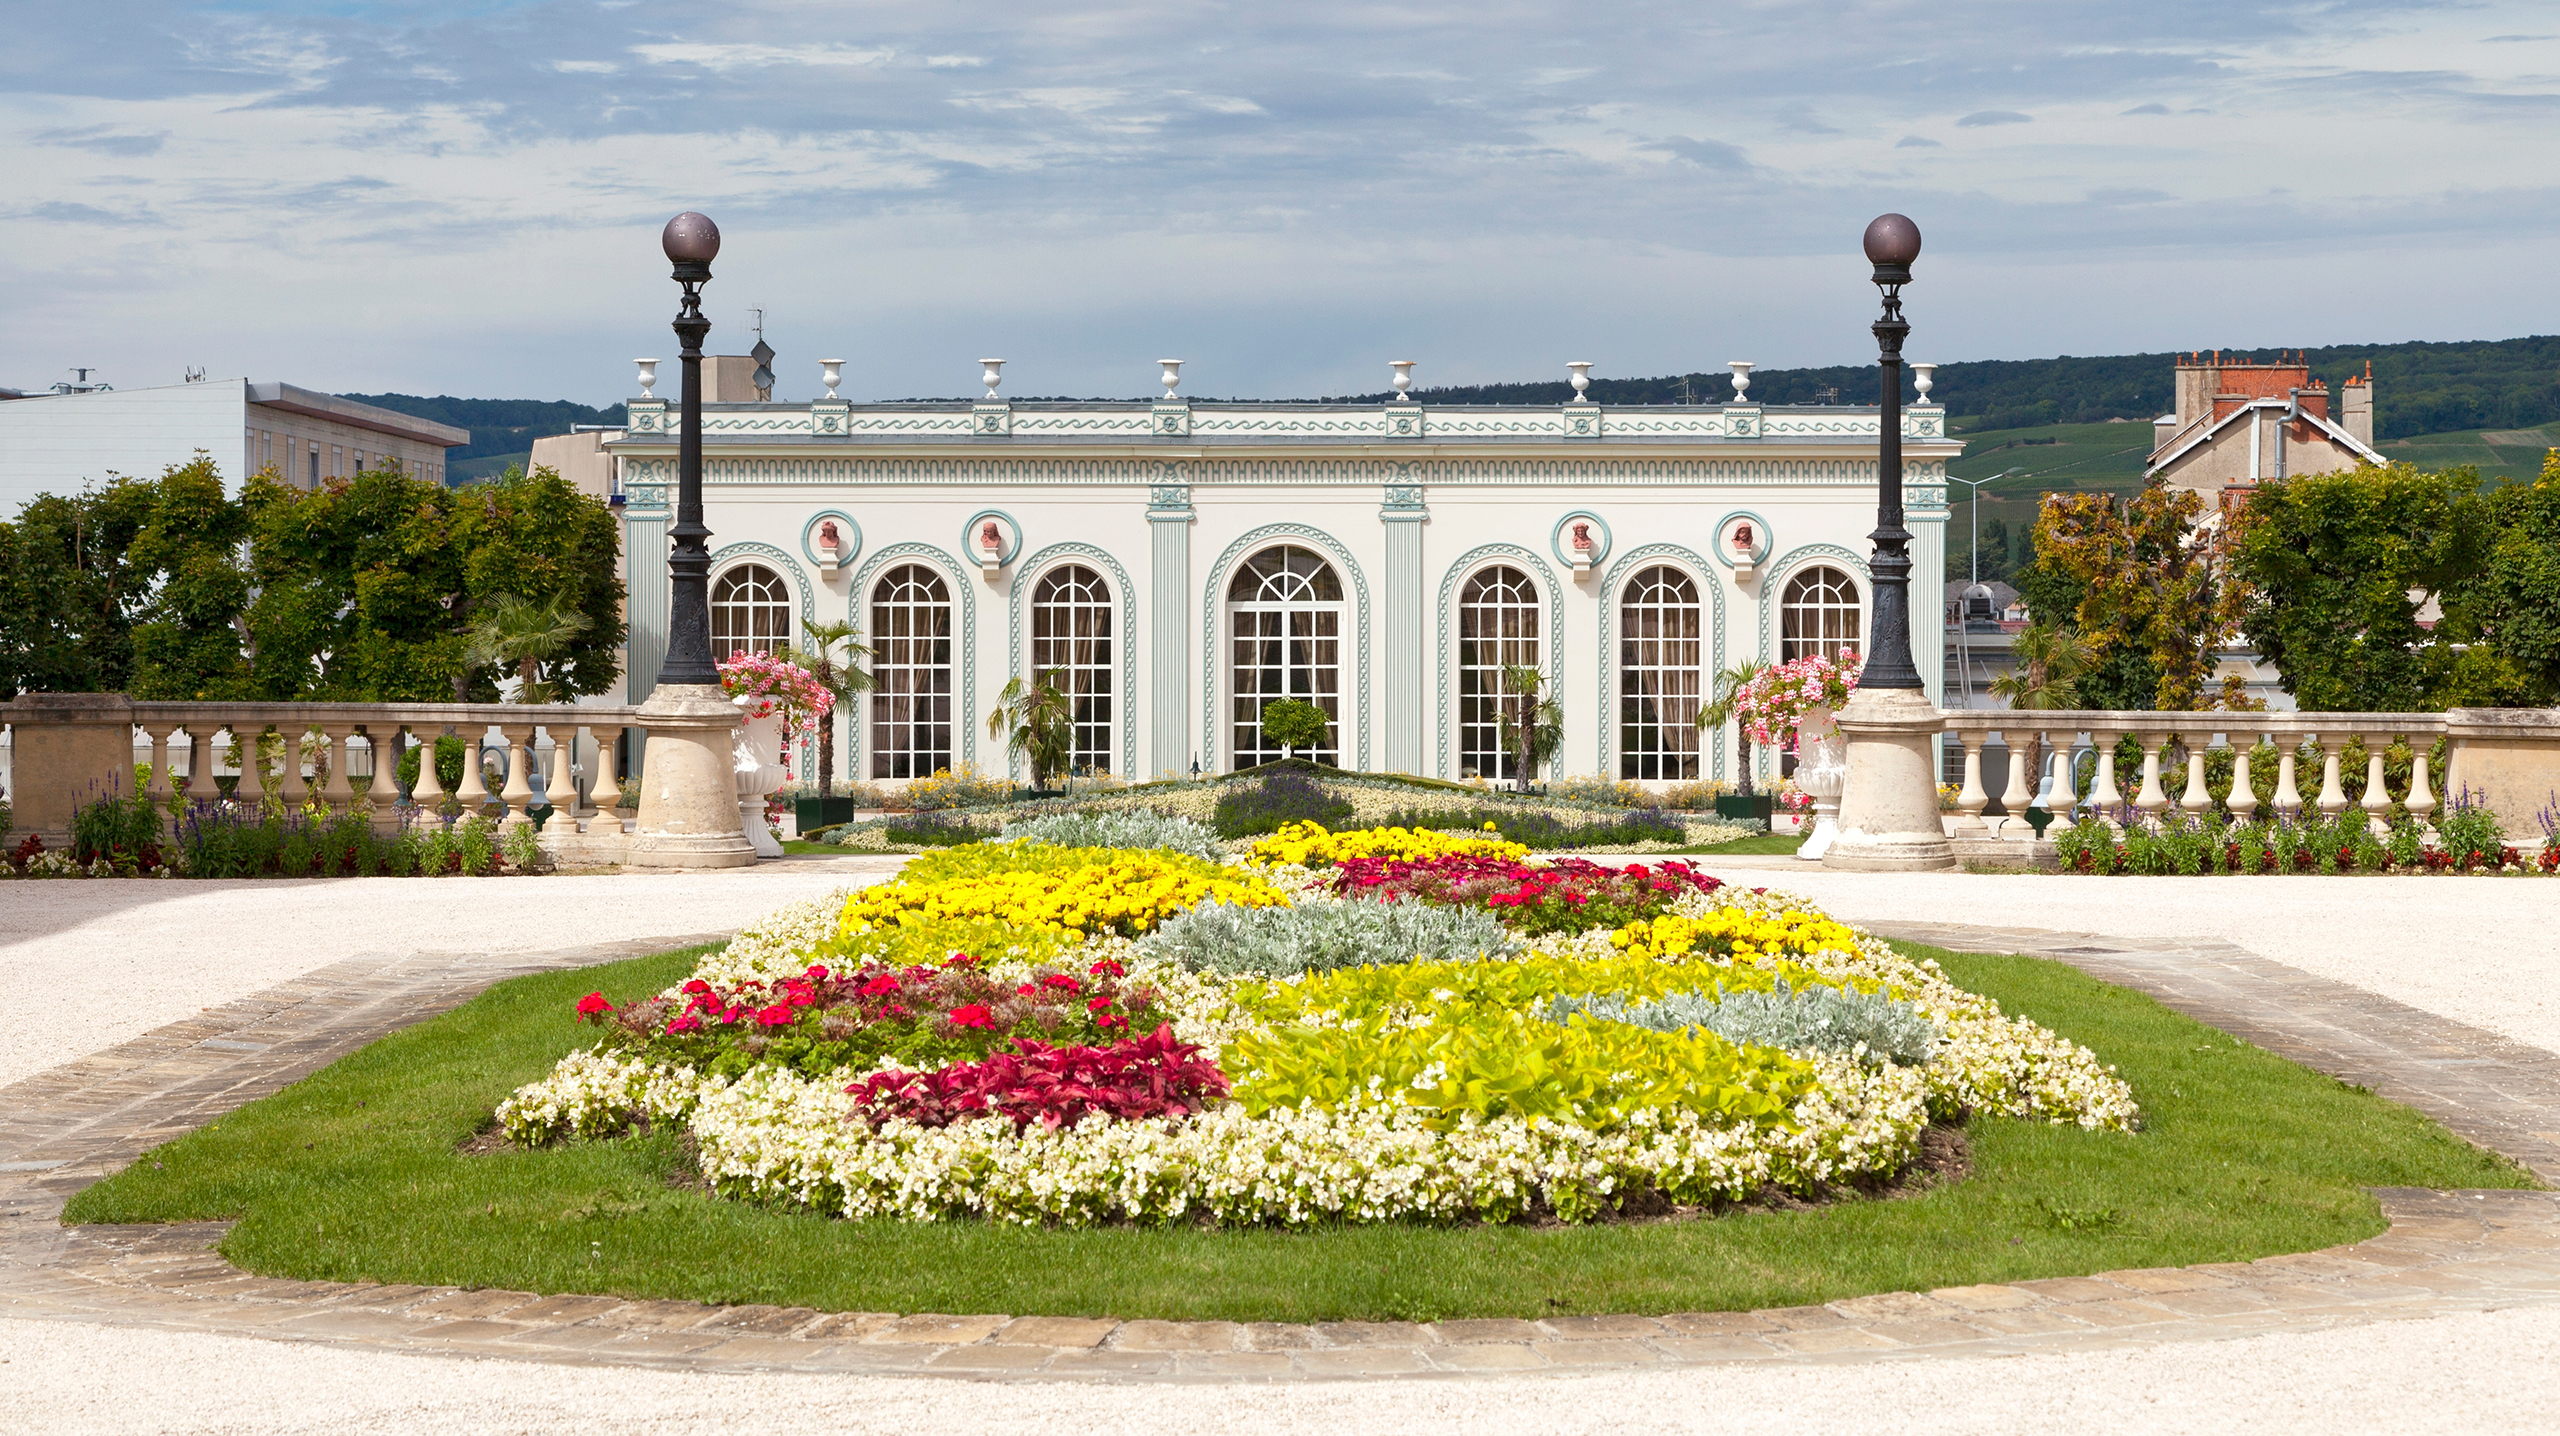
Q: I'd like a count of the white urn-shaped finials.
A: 8